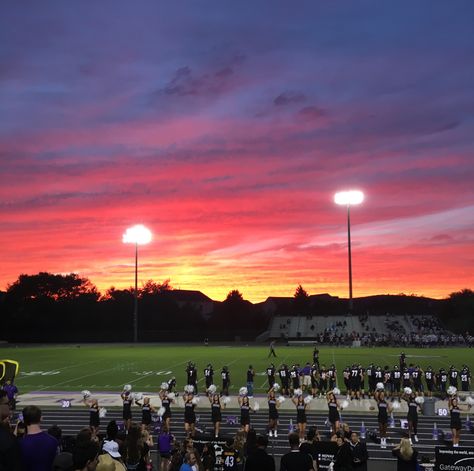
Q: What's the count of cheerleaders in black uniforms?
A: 13